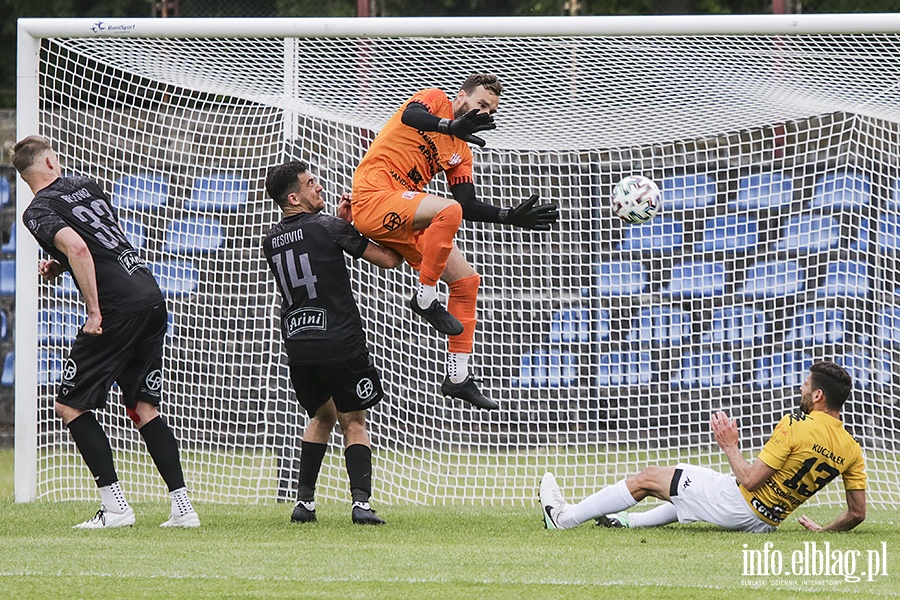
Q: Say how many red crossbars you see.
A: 0